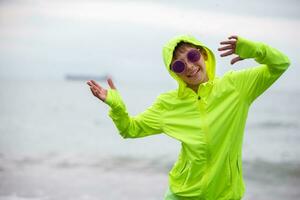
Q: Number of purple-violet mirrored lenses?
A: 2